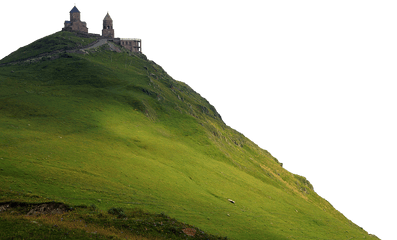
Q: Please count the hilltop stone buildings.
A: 3